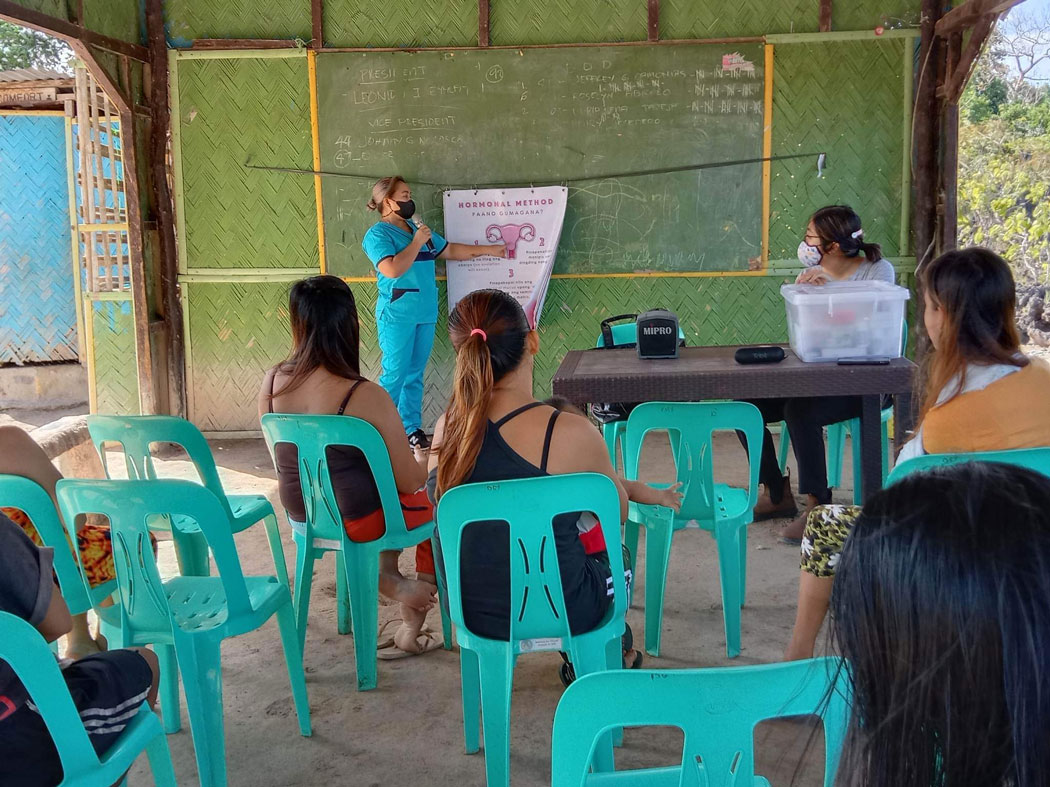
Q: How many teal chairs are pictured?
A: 11